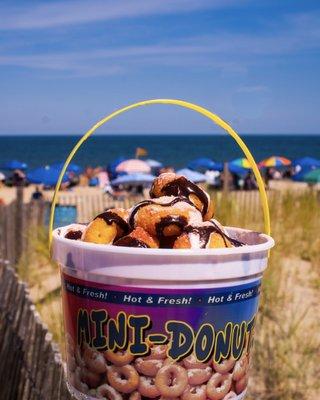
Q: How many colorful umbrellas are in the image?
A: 2